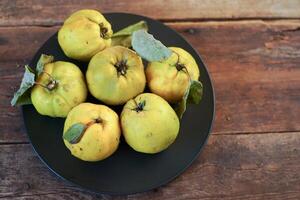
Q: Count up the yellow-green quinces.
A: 6